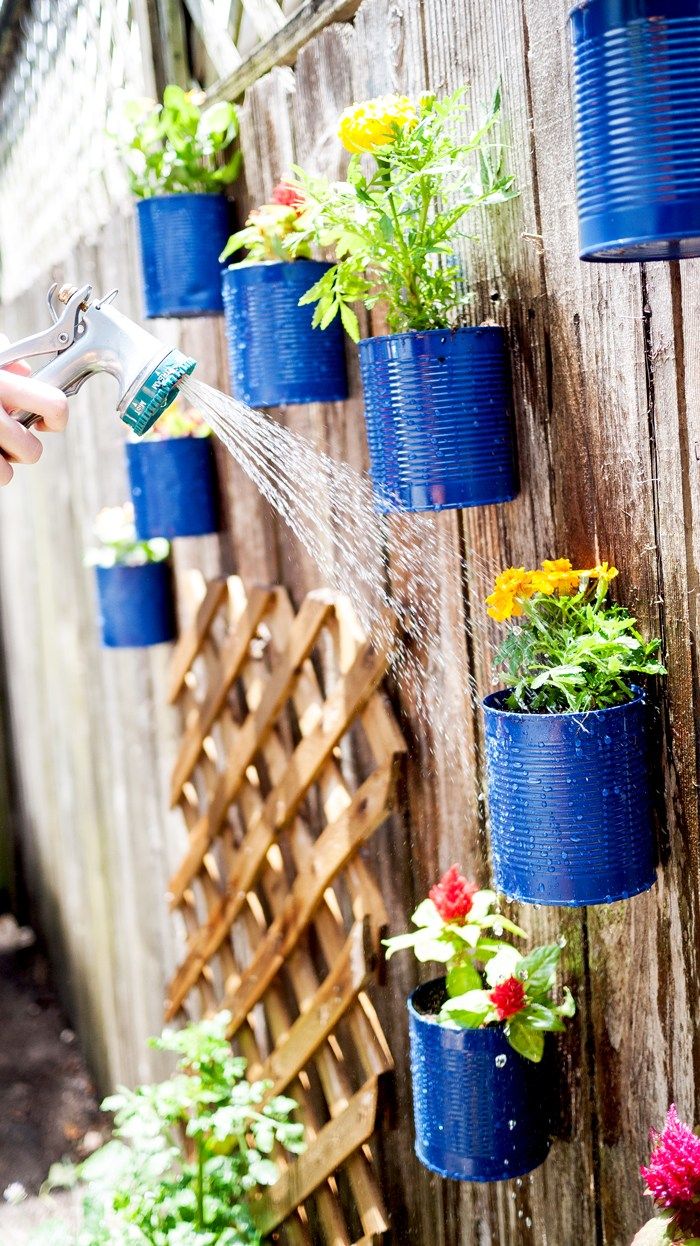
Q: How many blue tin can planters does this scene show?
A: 8